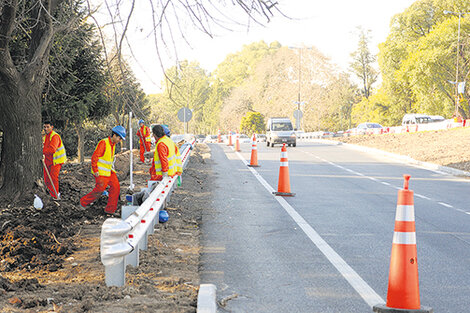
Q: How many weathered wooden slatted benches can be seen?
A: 0